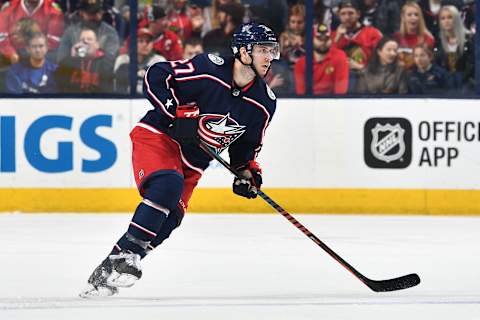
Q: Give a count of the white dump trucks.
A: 0